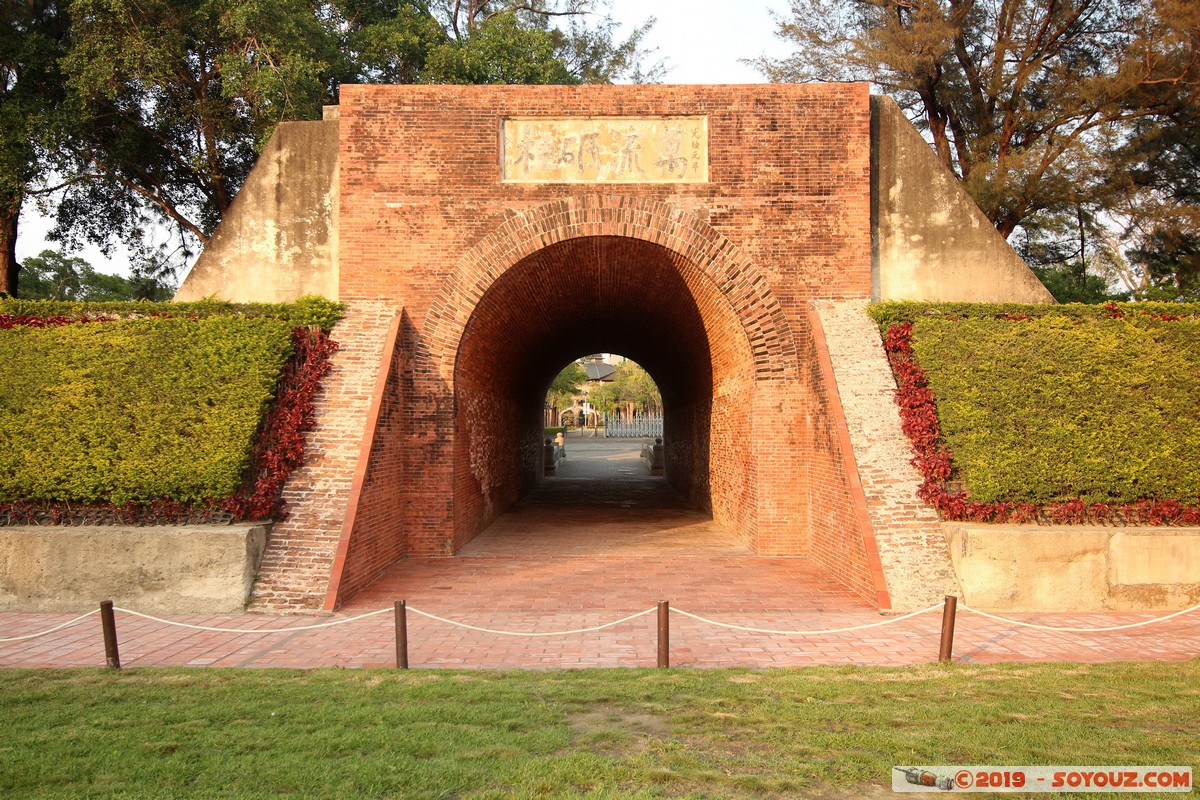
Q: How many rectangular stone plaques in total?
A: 1